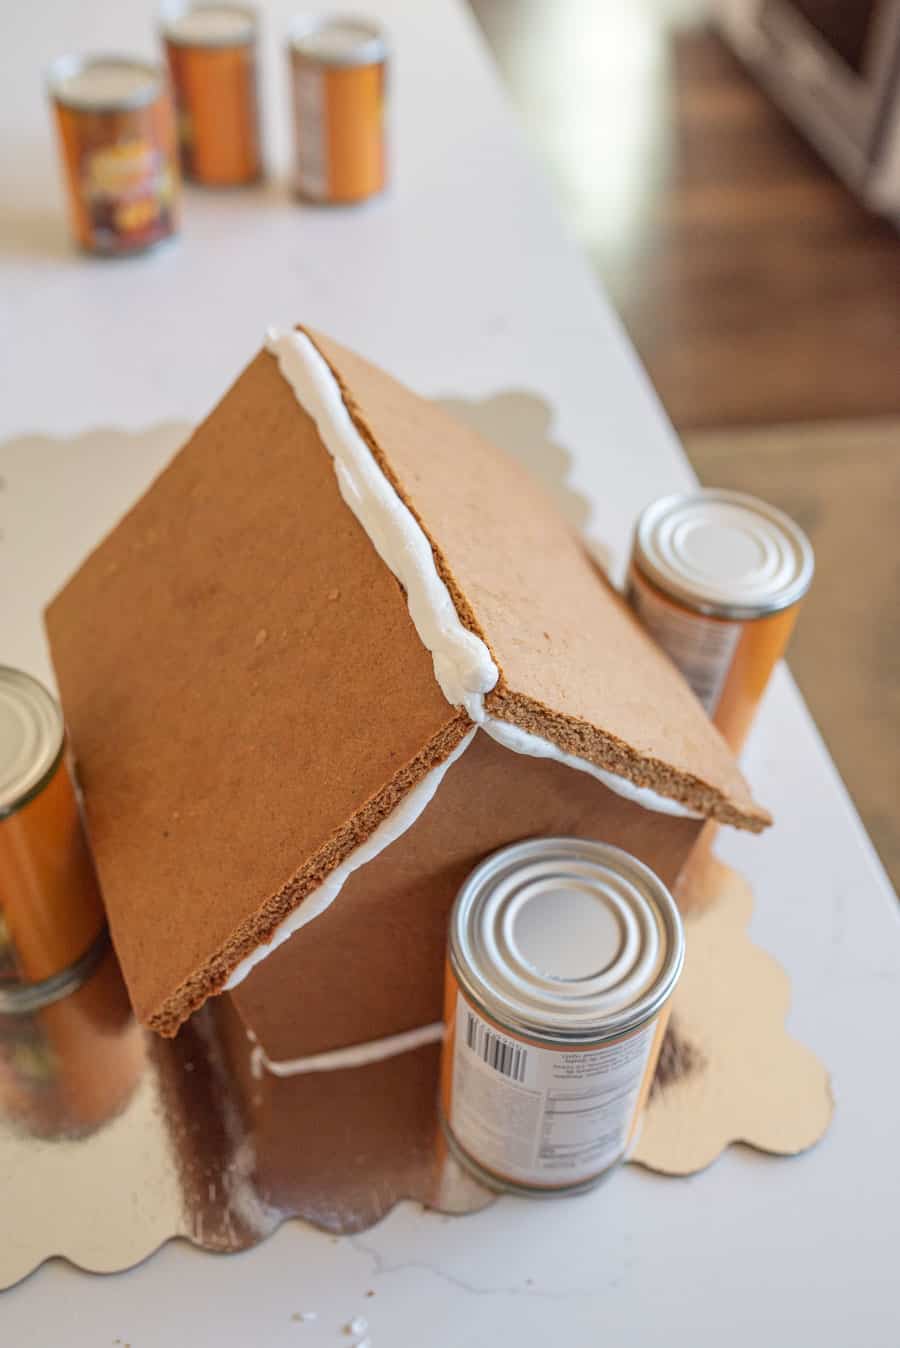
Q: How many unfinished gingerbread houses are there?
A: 1